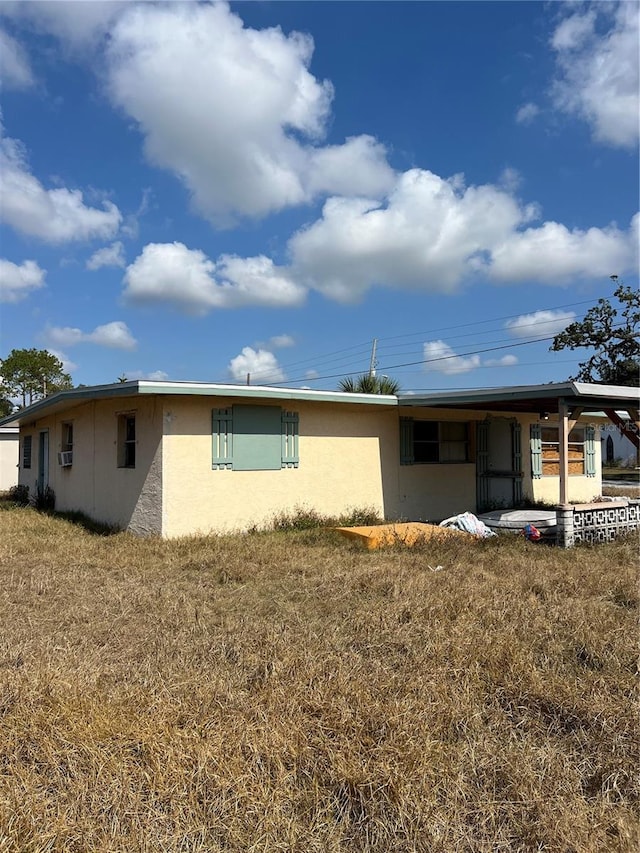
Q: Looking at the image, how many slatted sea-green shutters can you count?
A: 7